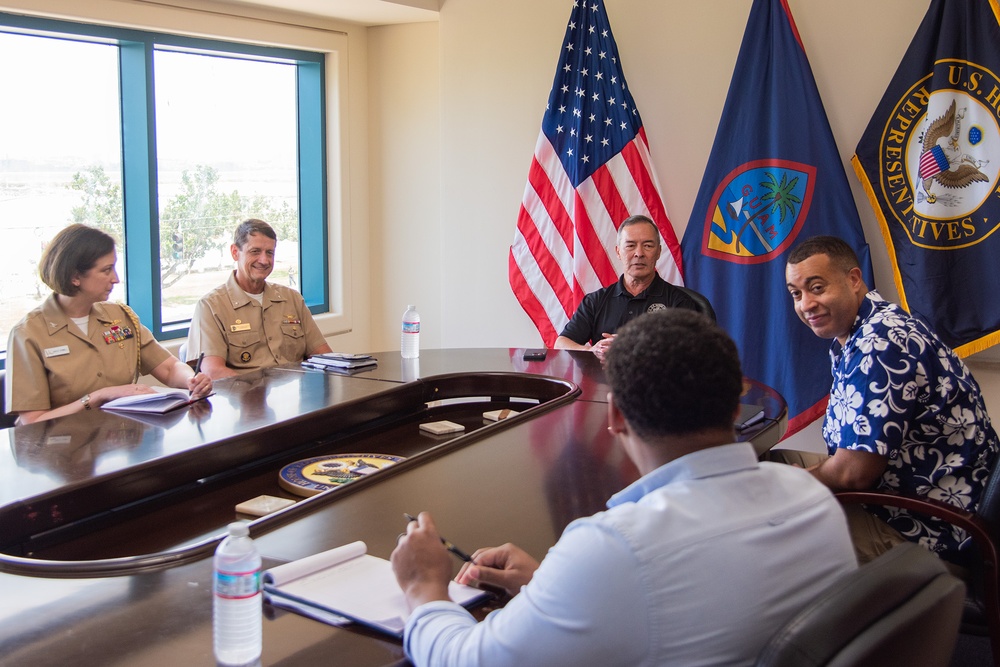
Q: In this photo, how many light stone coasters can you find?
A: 3